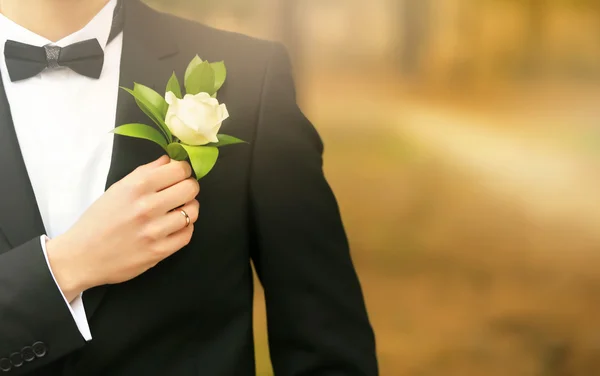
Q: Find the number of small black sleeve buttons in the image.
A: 4